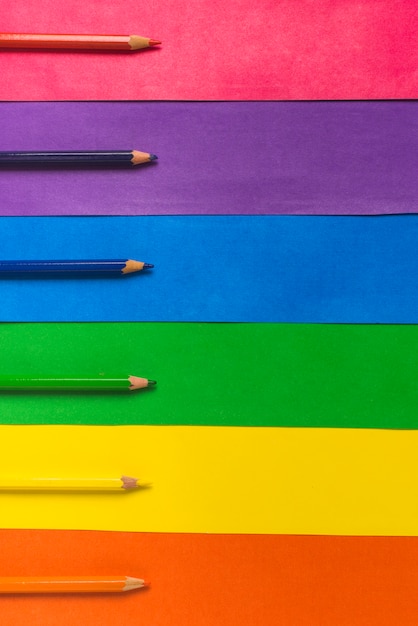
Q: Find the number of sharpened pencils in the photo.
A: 6